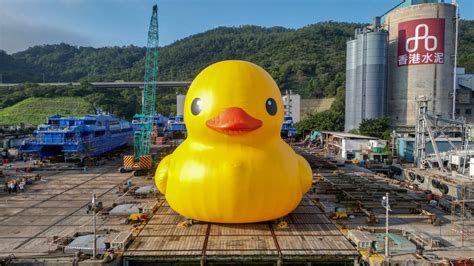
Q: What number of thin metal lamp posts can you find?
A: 2